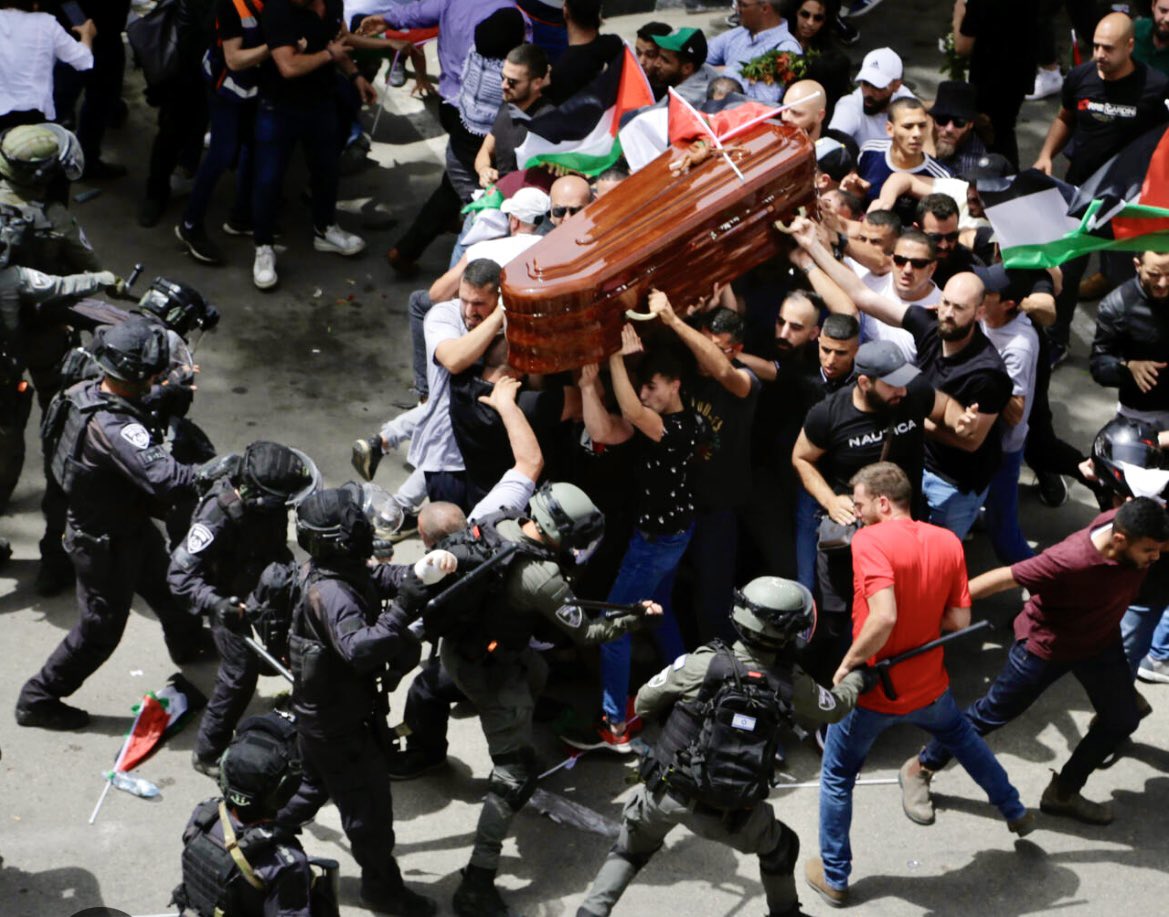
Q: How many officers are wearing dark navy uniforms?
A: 5